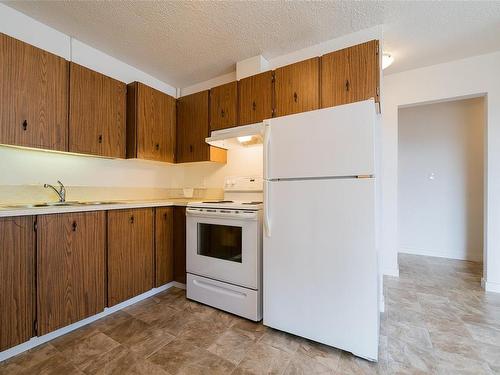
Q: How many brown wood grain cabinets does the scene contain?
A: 12